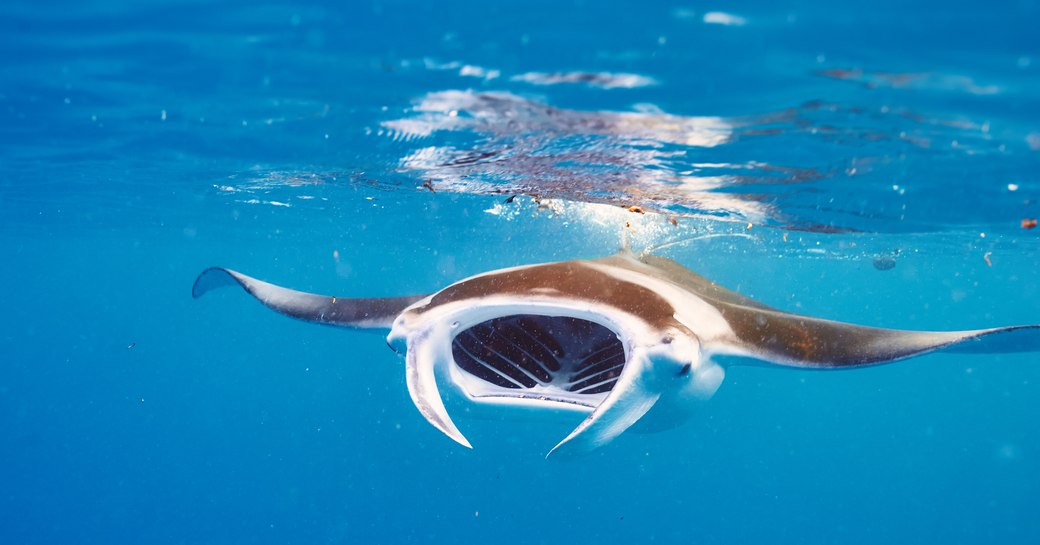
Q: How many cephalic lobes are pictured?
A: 2